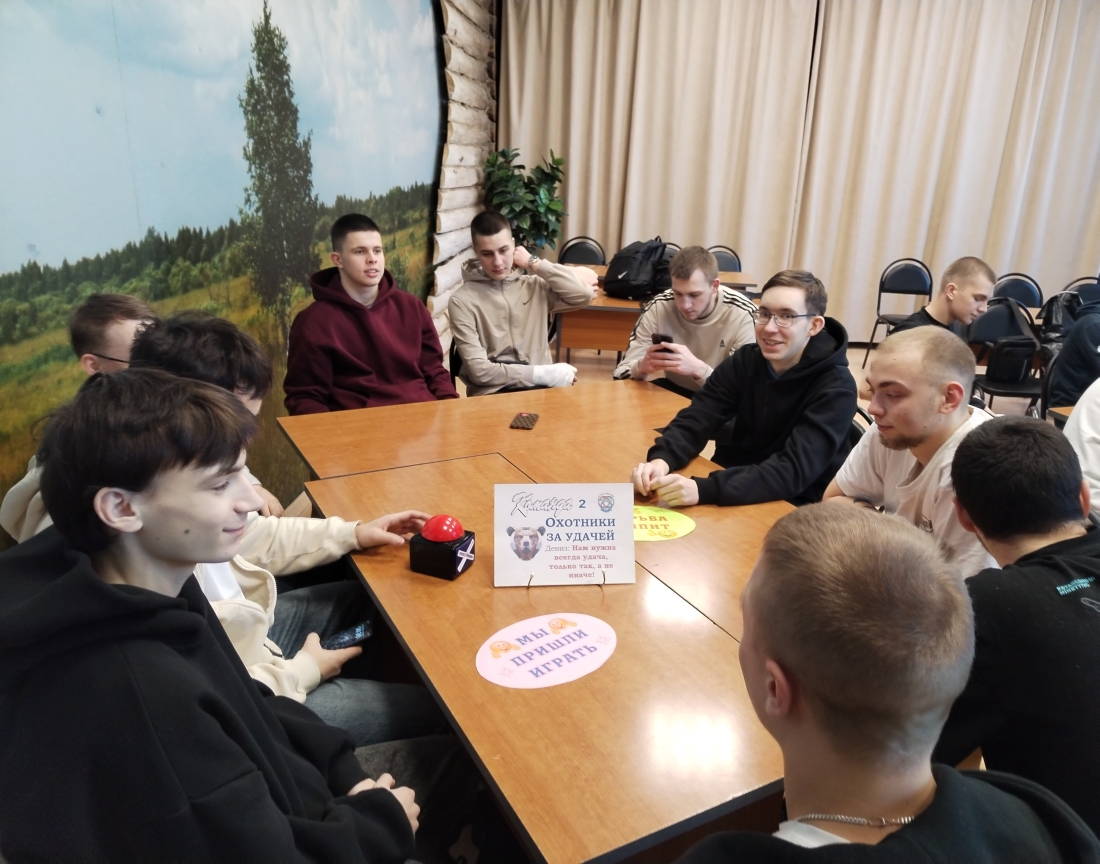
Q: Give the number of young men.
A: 11